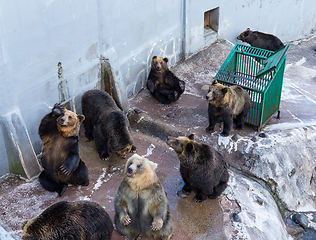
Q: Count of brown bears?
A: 8